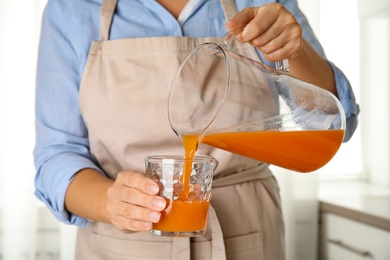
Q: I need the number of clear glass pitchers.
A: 1